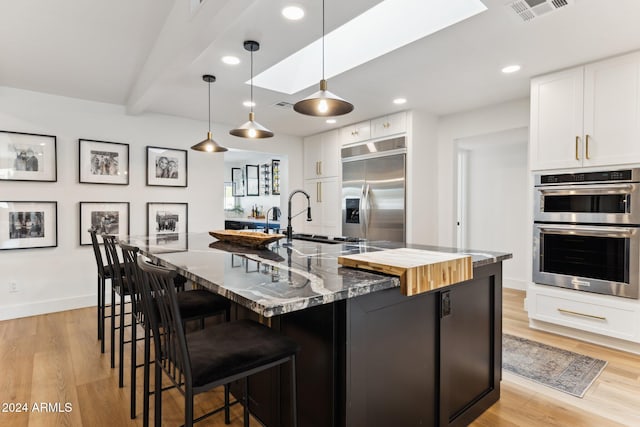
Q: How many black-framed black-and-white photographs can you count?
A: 6